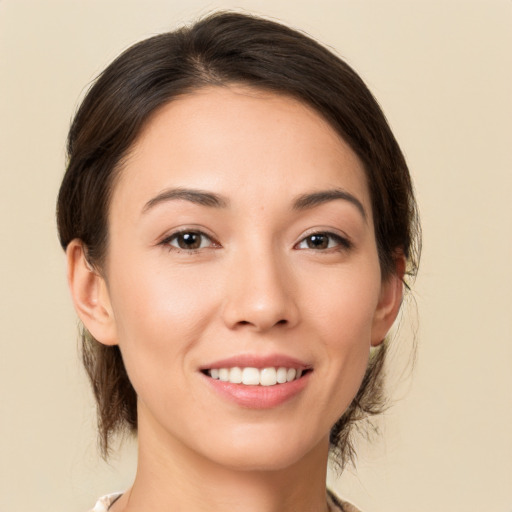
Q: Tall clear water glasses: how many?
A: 0